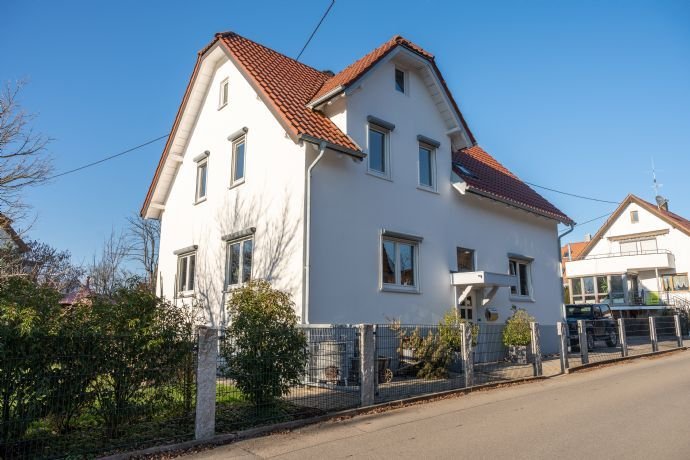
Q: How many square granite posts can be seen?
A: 9